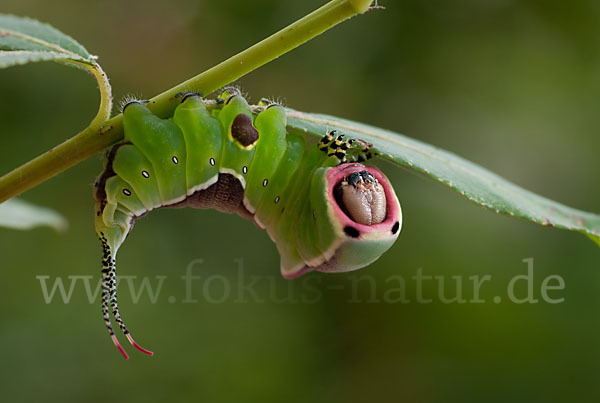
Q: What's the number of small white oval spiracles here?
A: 7